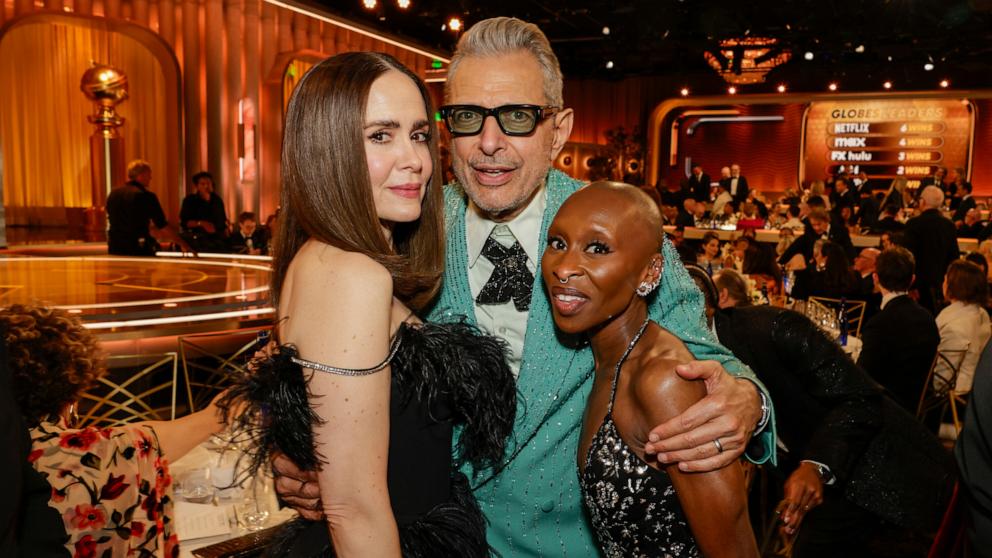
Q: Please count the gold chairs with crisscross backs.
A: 4